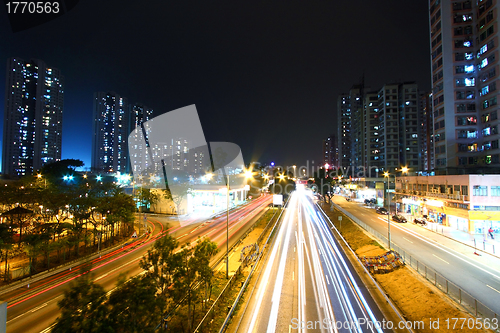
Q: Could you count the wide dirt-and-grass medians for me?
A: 2